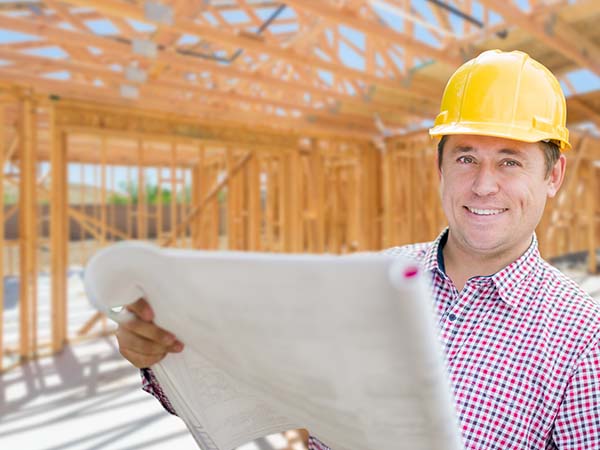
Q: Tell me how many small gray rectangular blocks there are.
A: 4